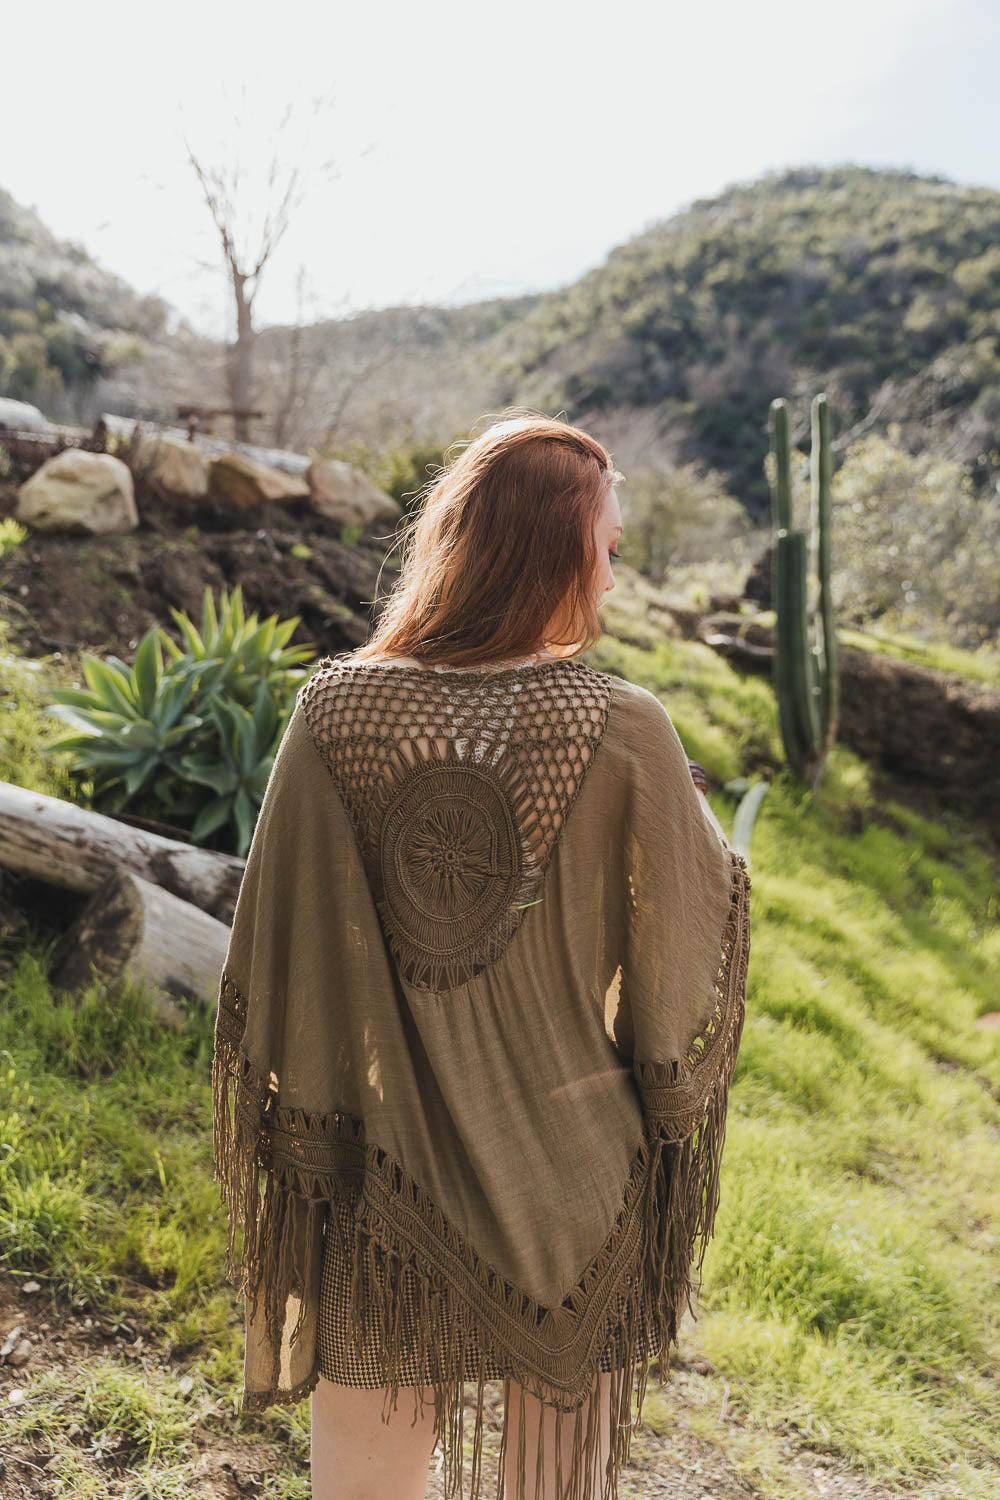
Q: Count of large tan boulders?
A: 4